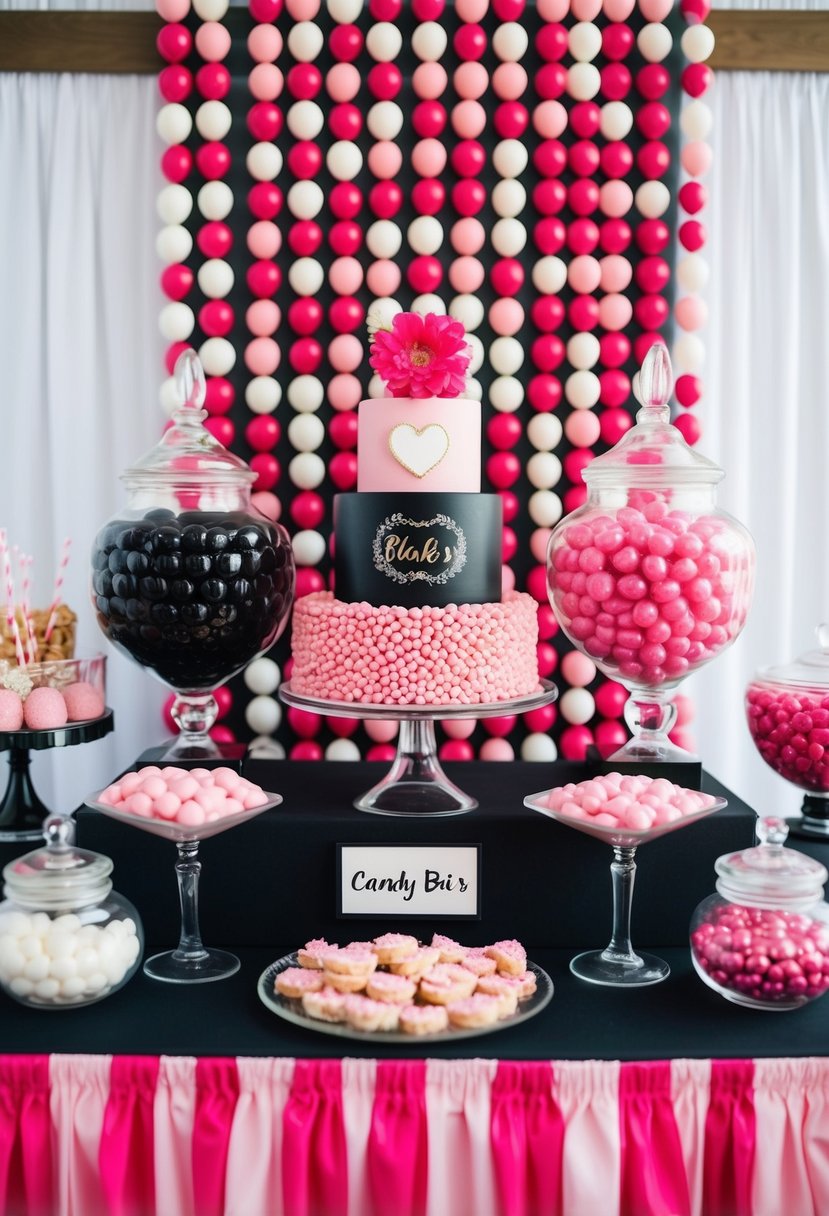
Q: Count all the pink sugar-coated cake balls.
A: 3